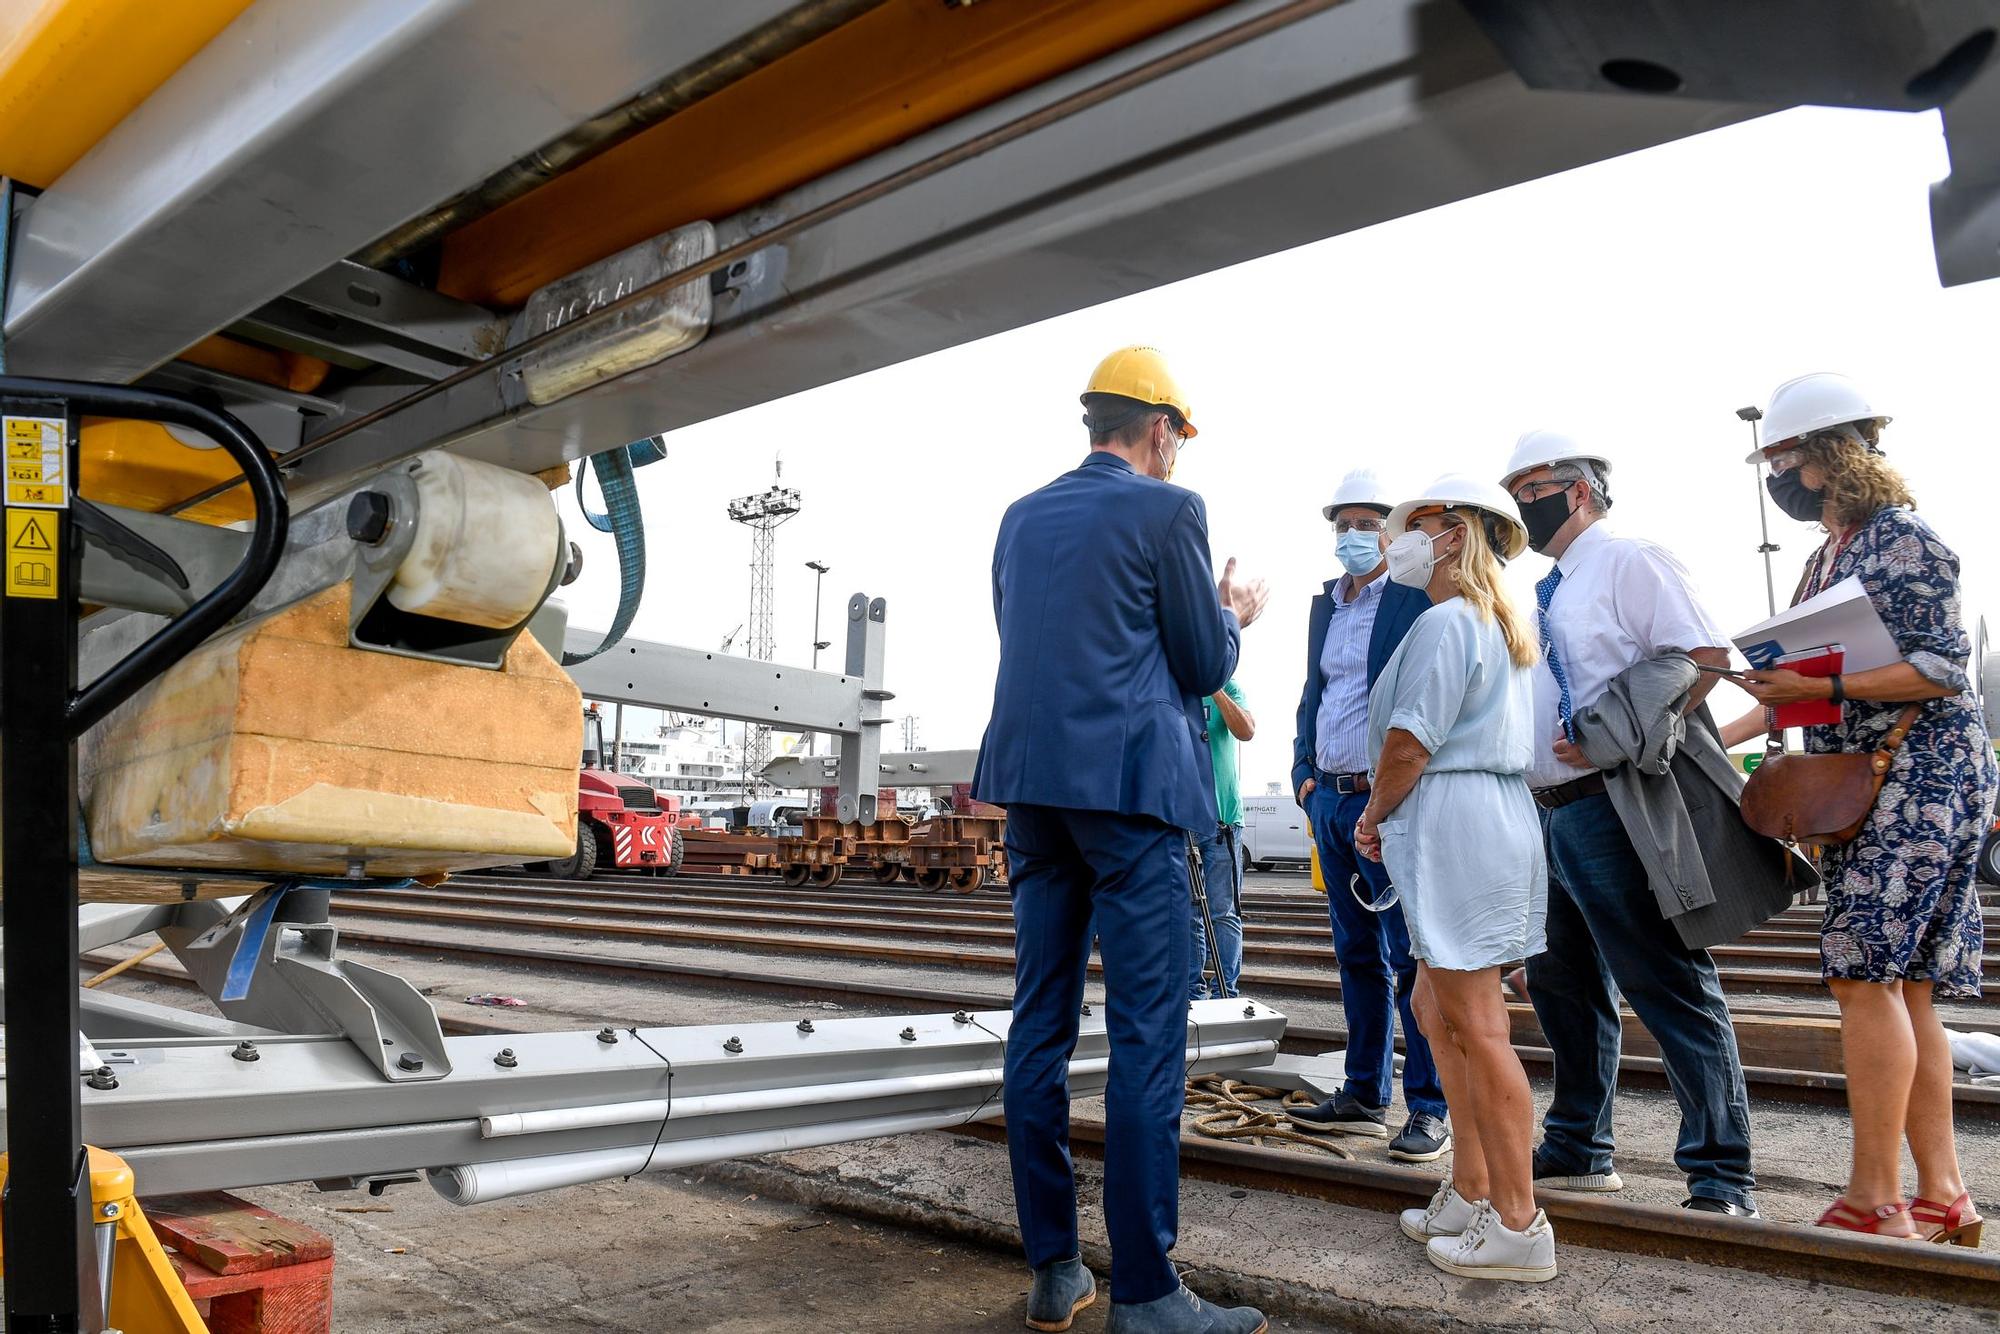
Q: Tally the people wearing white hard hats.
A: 4